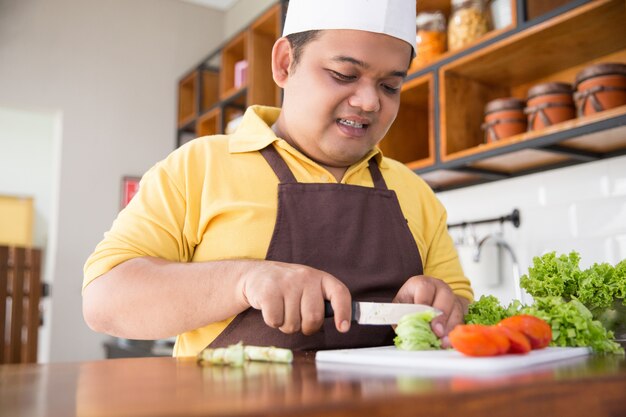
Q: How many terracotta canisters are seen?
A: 3